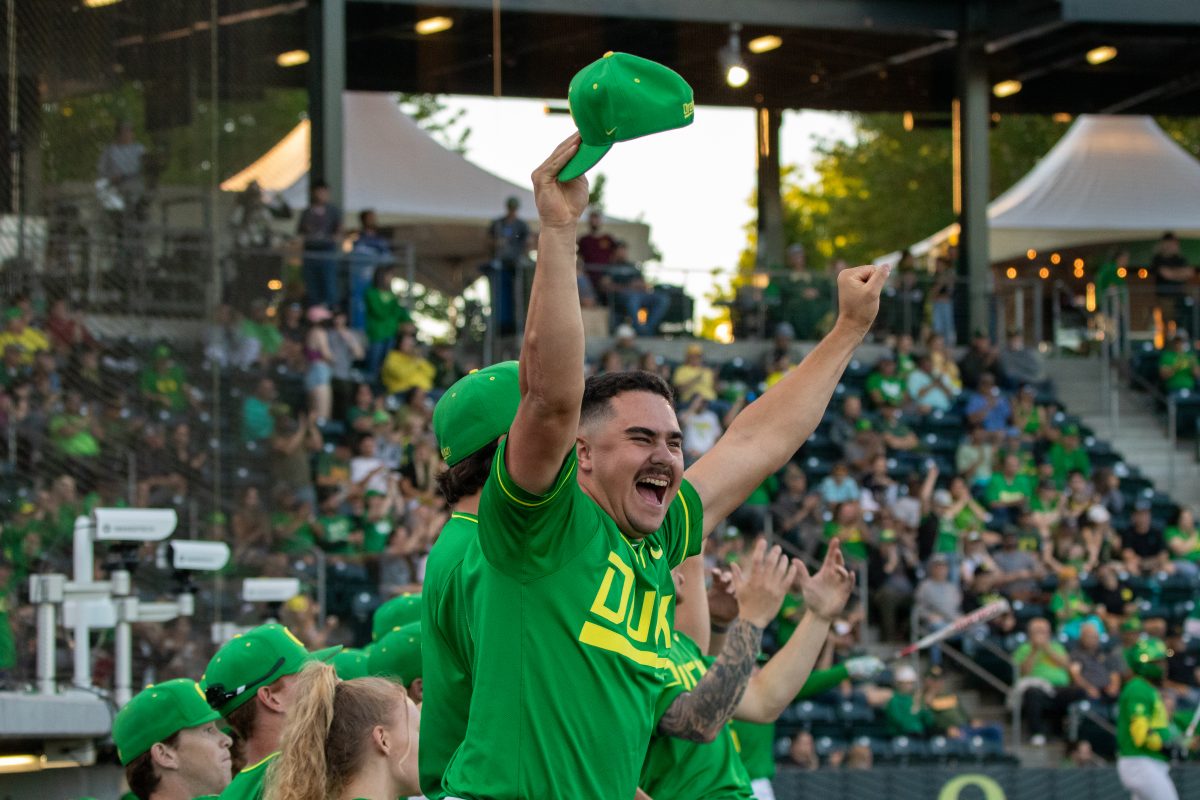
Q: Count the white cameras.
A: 3